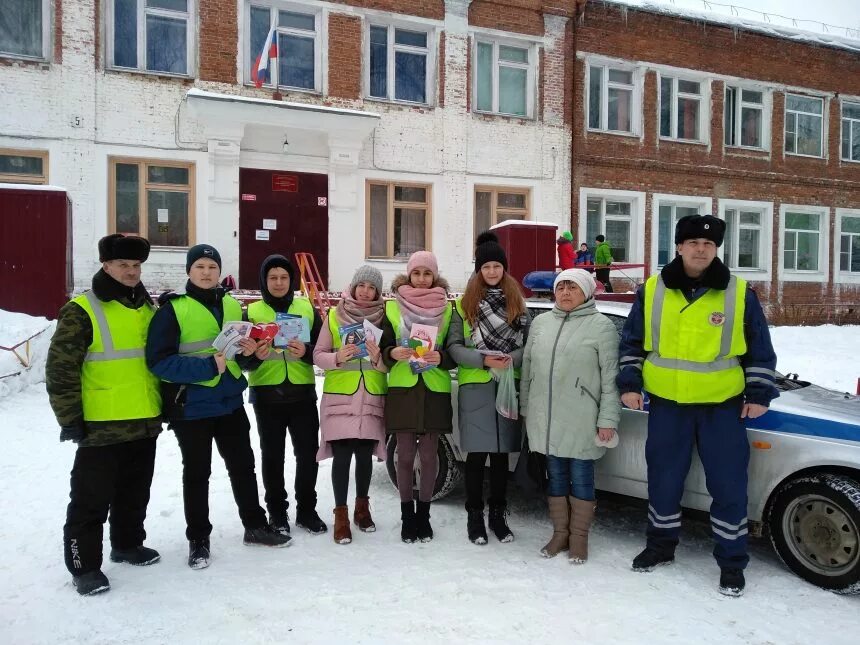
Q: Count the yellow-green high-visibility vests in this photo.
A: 7